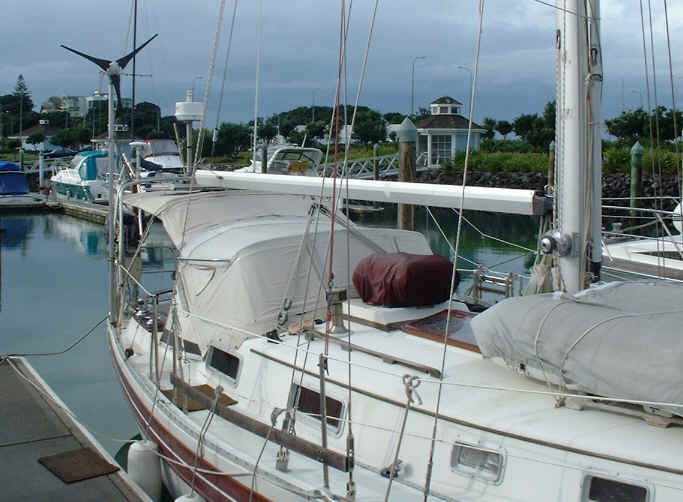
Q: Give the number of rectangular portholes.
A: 4